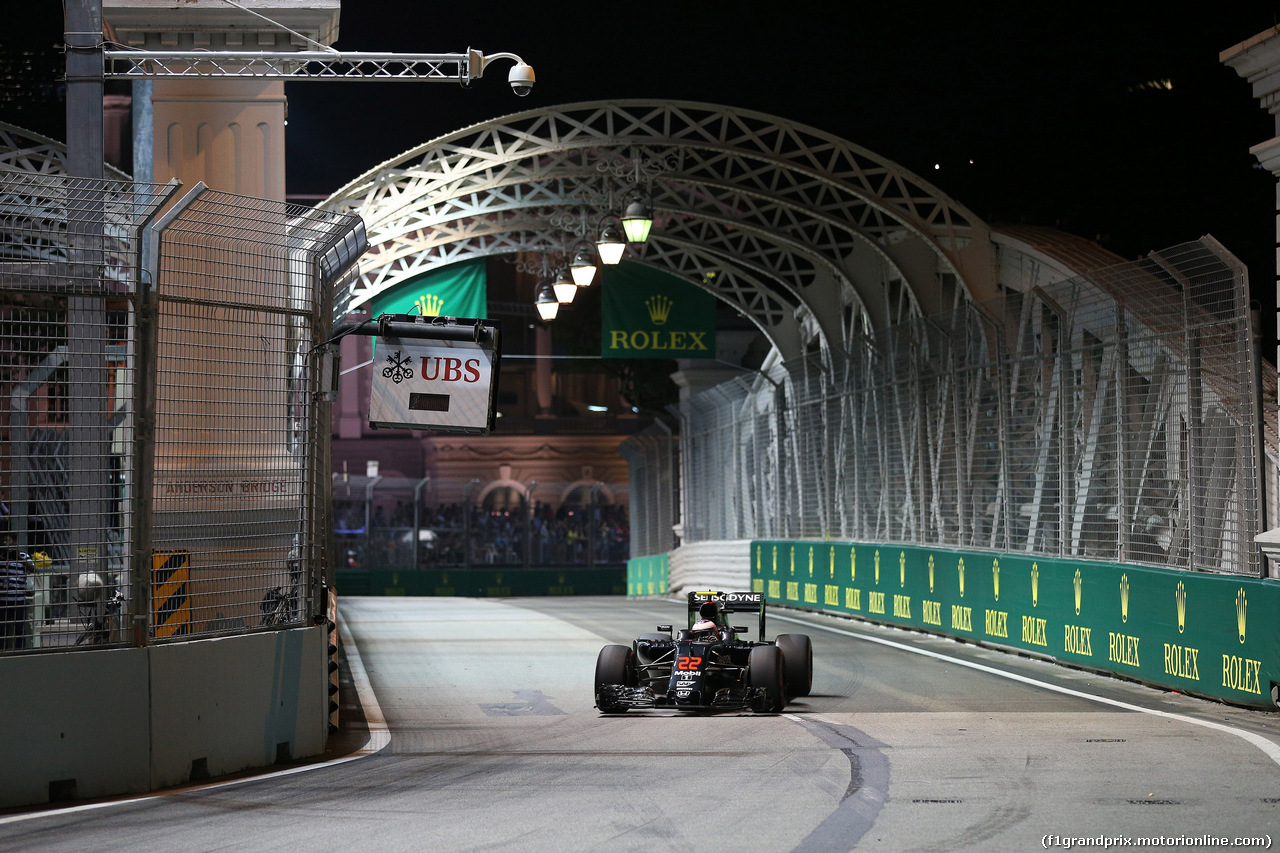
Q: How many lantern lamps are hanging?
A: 5